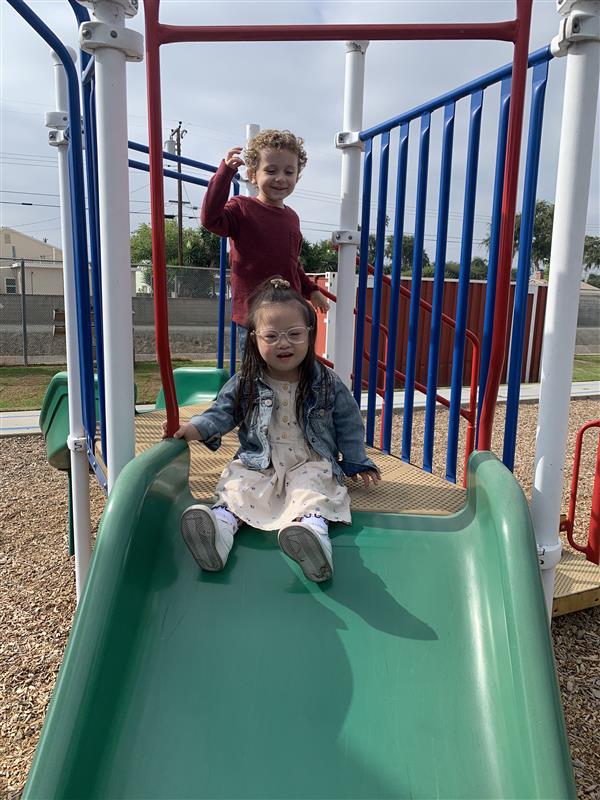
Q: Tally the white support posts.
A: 5